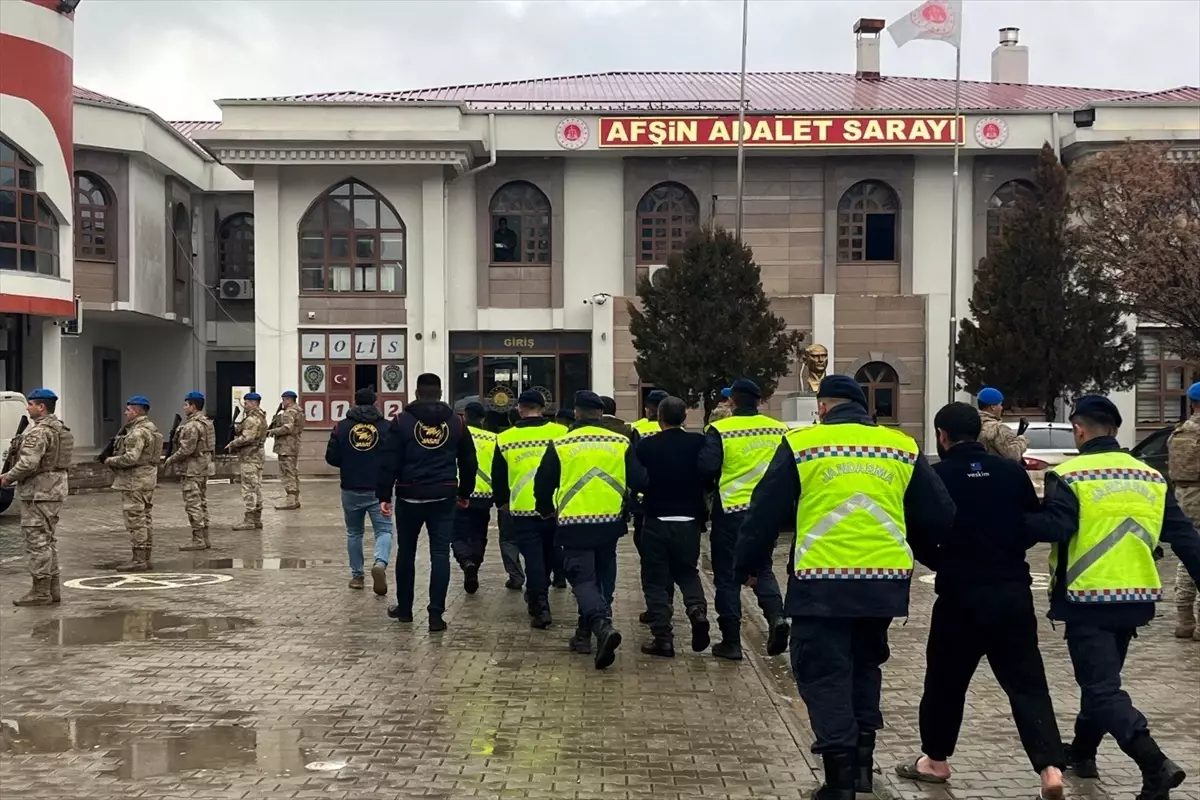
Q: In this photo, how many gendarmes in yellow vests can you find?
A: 7